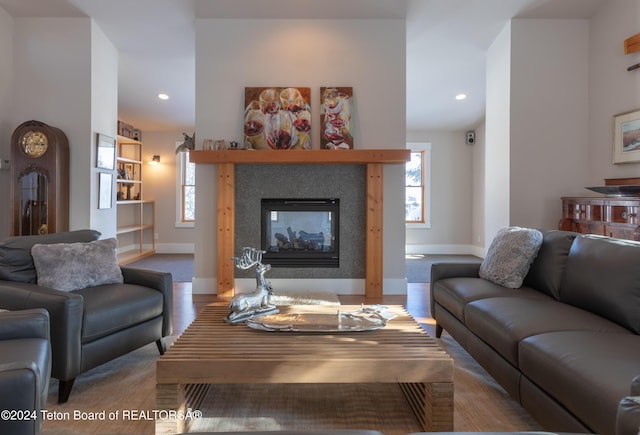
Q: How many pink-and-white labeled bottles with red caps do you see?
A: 0